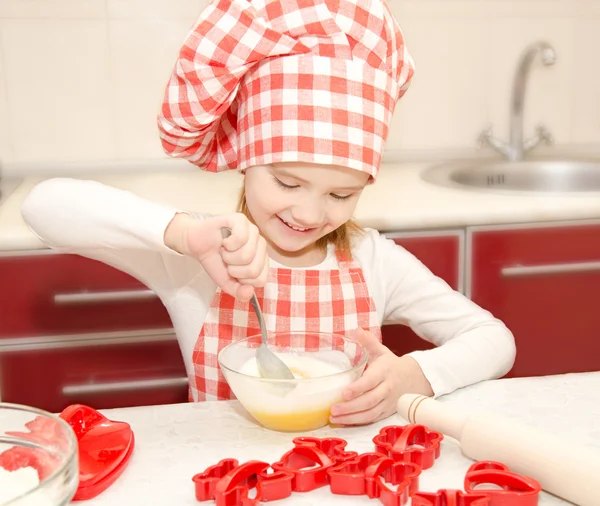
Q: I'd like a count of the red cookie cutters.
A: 6